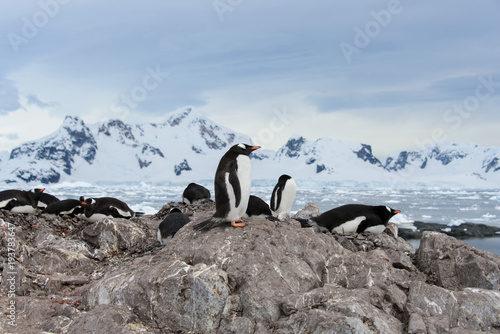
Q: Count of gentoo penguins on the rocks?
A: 10